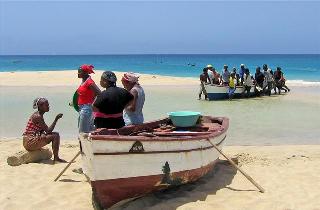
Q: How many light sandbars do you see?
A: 1